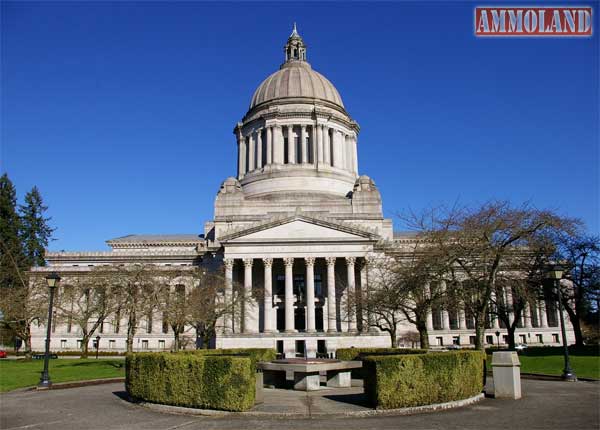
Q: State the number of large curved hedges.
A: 2